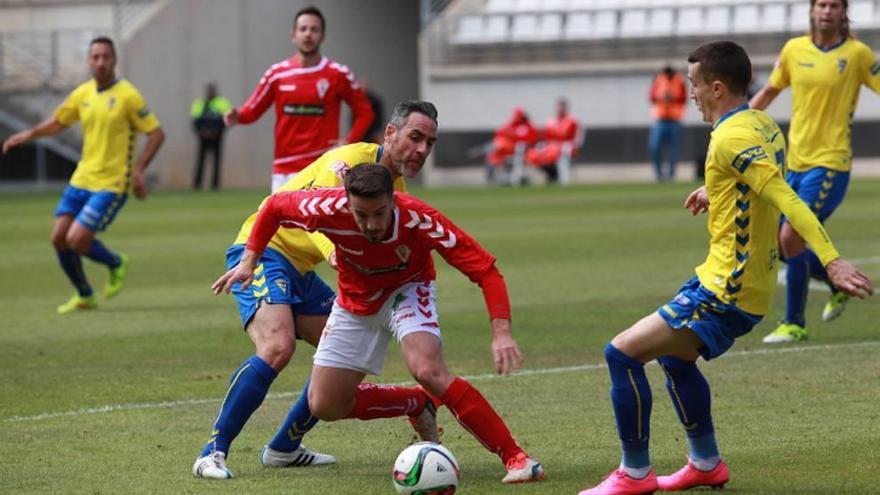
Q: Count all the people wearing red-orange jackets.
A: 3